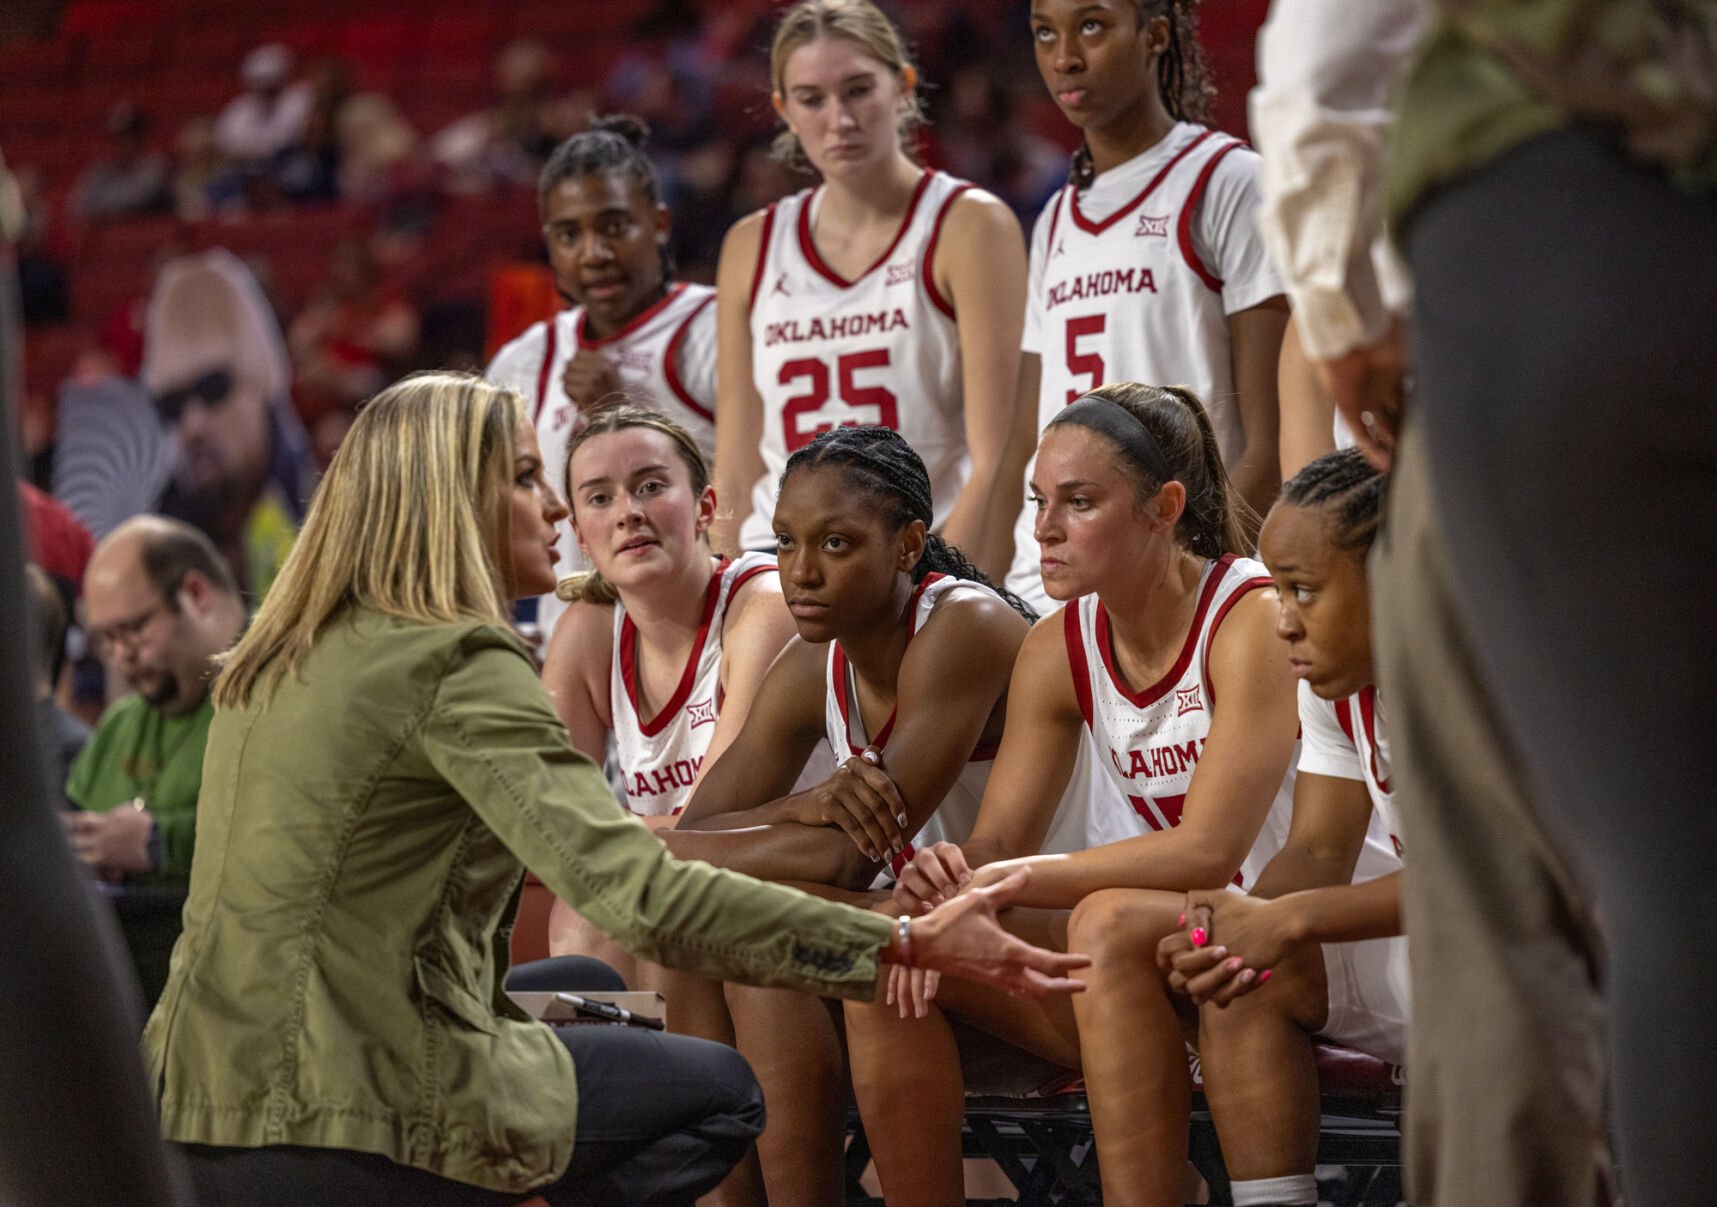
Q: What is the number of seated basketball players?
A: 4